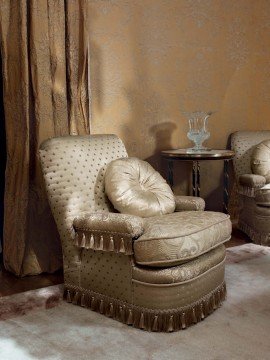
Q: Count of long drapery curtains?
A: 1